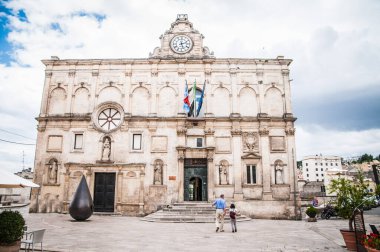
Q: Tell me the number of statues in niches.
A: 5